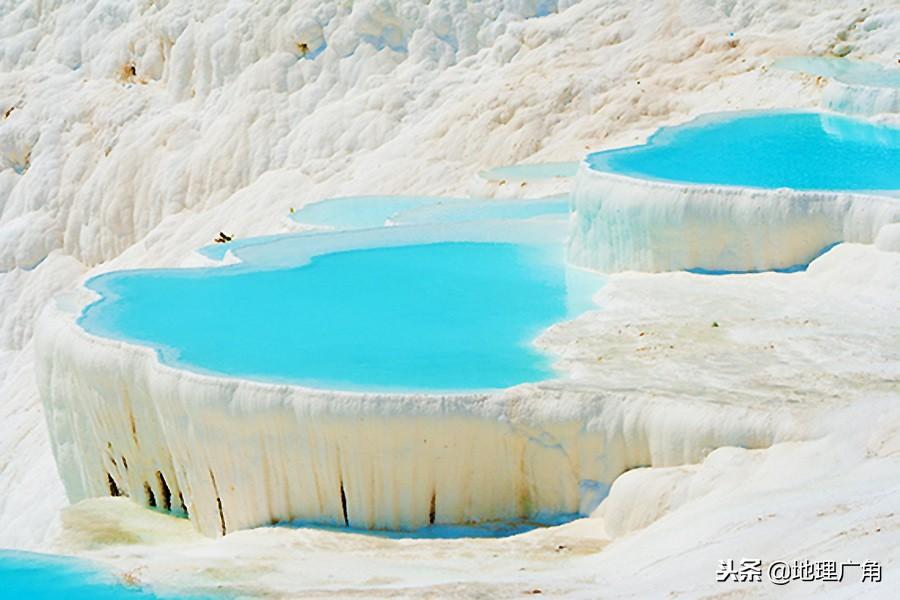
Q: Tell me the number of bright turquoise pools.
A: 3